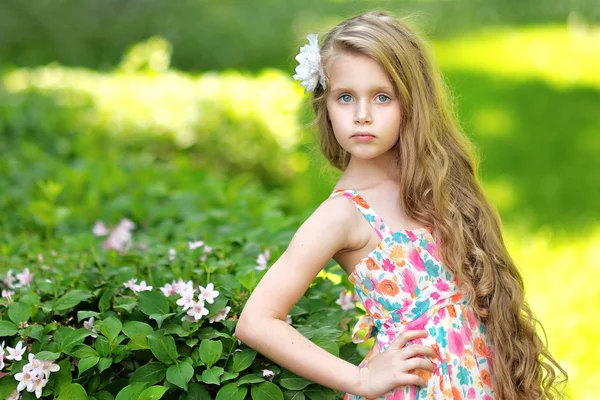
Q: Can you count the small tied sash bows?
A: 1